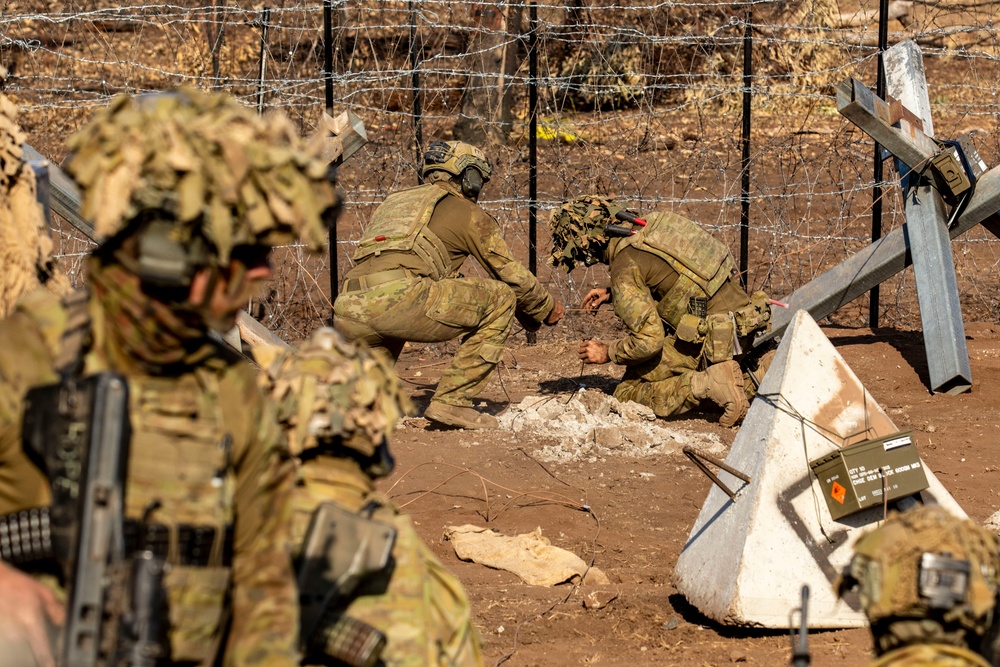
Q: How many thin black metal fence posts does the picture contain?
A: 6